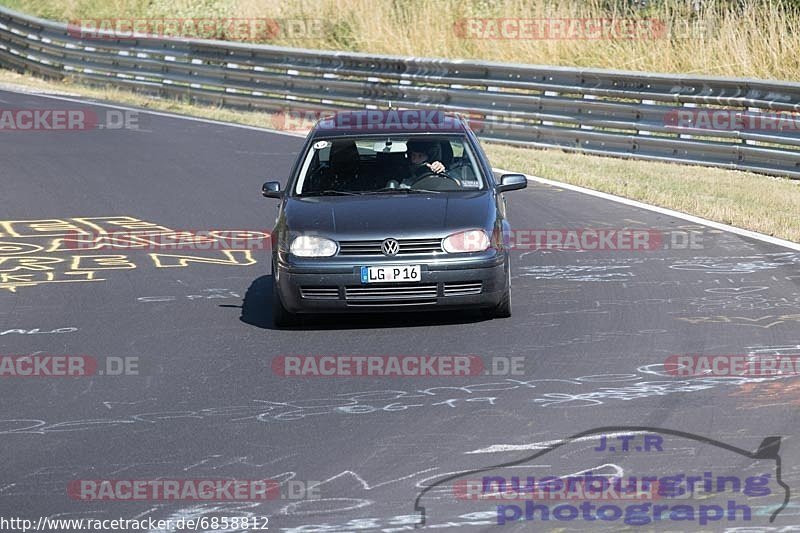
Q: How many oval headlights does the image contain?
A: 2